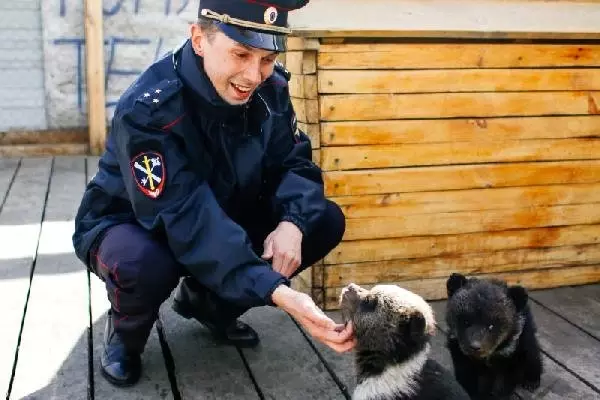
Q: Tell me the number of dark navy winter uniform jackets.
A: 1